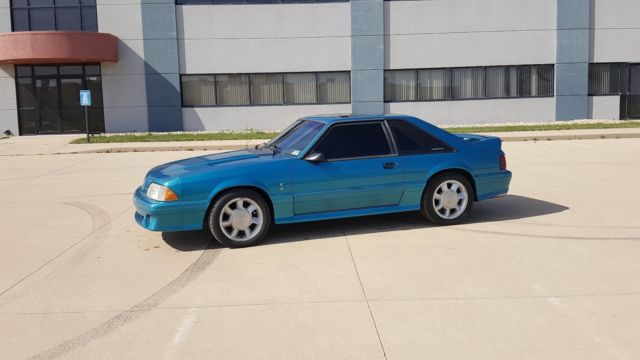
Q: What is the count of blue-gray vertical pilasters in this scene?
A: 3